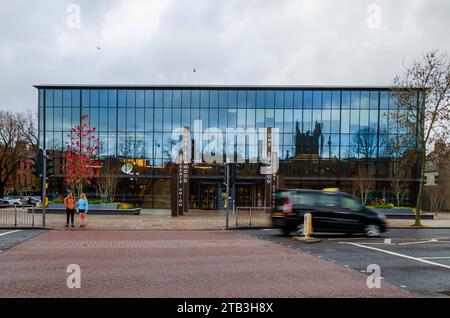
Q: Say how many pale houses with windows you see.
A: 1